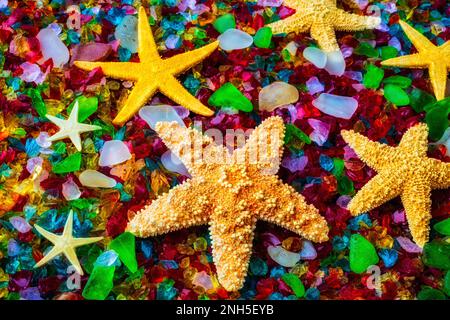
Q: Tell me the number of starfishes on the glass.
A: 7